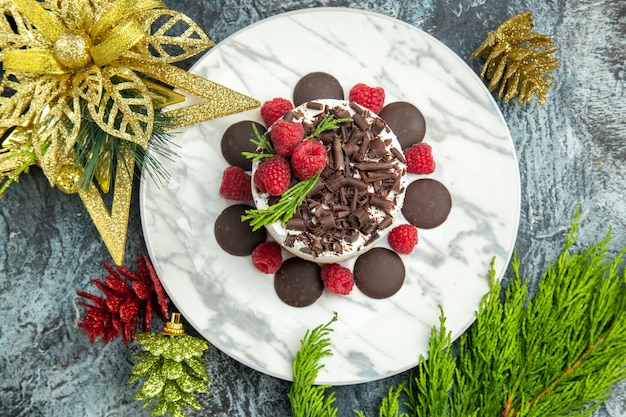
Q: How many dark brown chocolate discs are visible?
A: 7